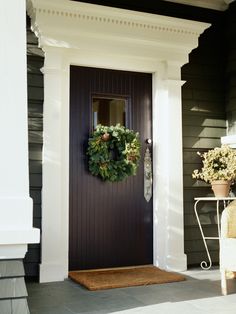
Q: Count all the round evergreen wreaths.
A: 1